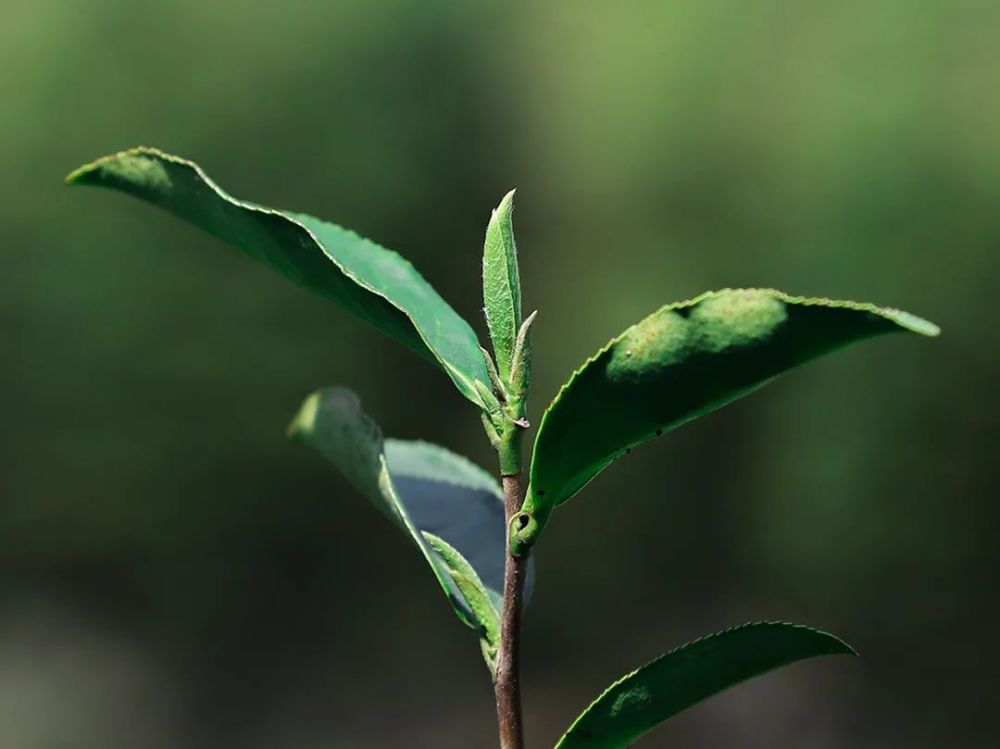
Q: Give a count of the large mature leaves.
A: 4